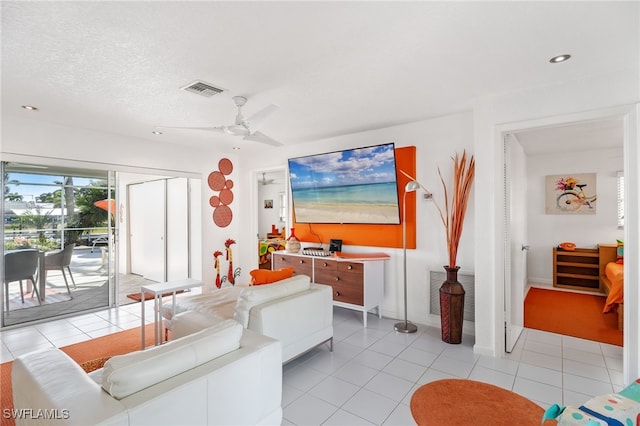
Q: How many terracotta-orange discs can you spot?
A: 6